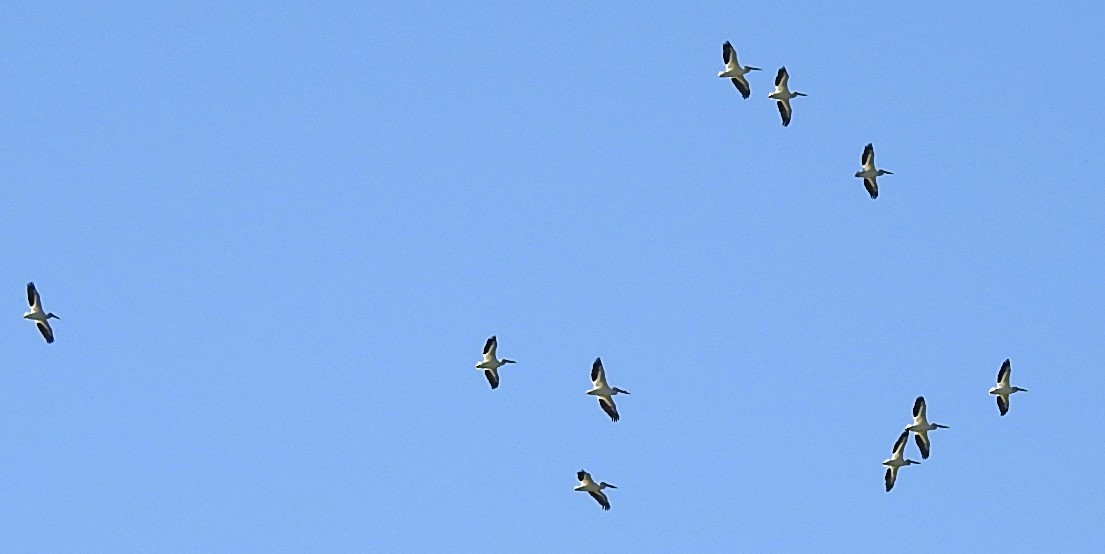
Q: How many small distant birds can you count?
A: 10